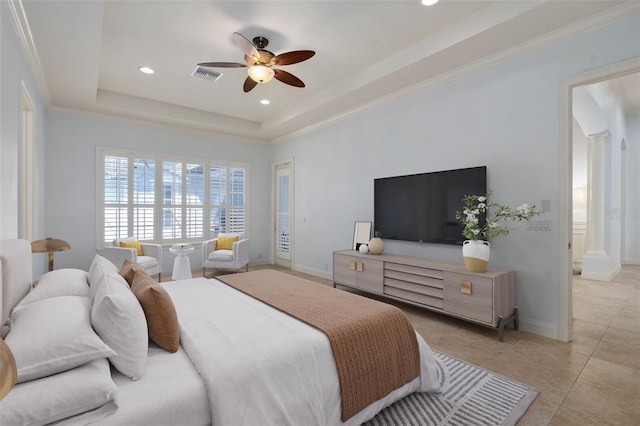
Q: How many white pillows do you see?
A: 5